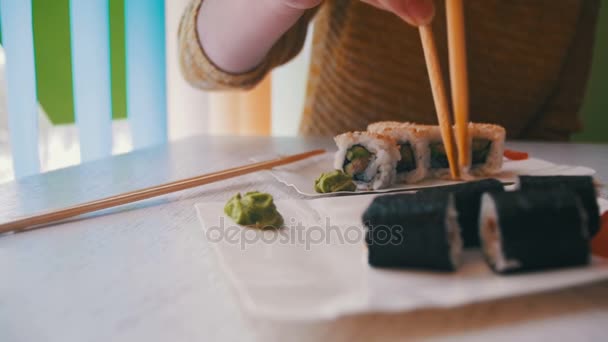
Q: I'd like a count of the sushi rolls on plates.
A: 8